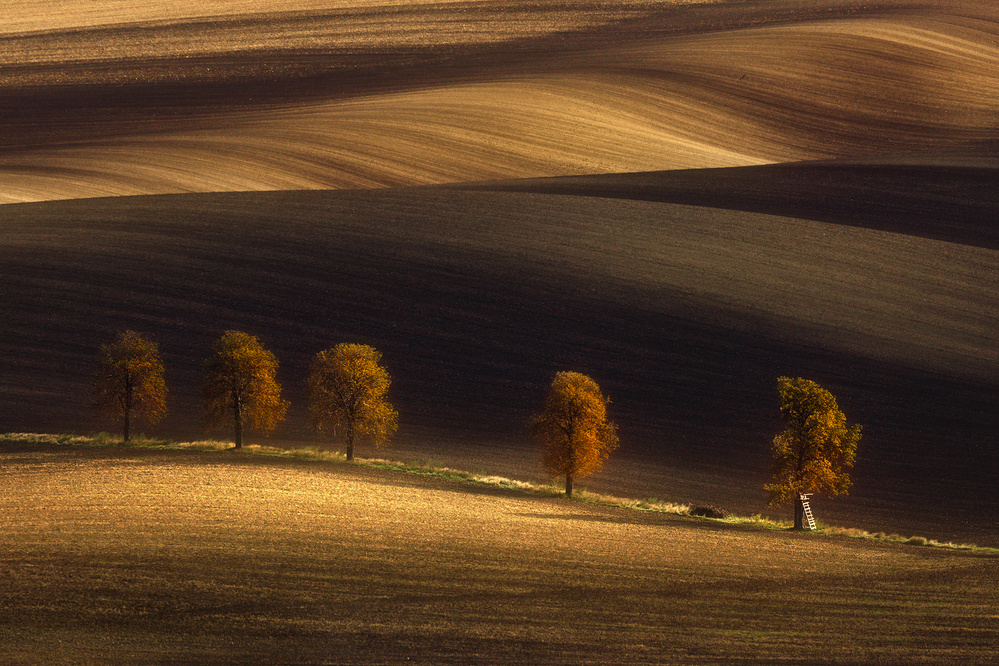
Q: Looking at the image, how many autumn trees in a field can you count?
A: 5